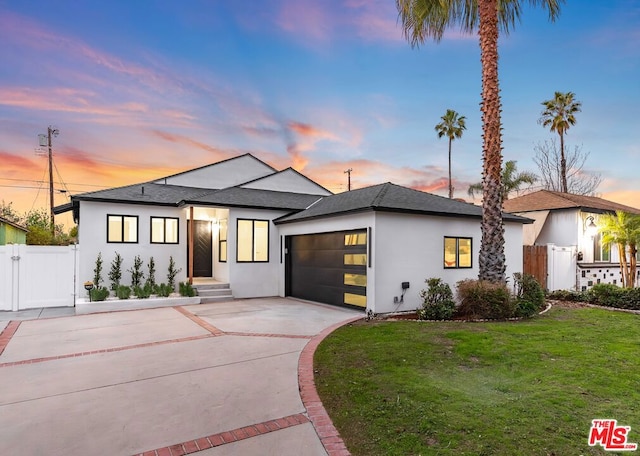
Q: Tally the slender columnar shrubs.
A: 5